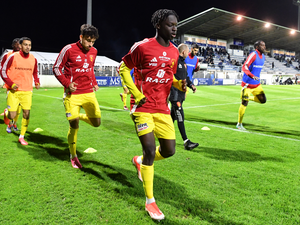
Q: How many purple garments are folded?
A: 0